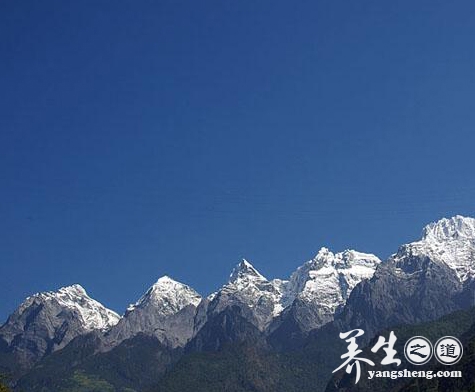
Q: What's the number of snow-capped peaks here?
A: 5